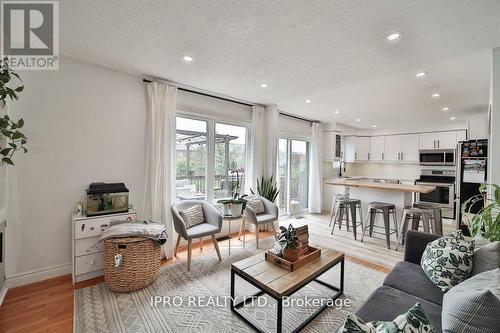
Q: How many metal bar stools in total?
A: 5